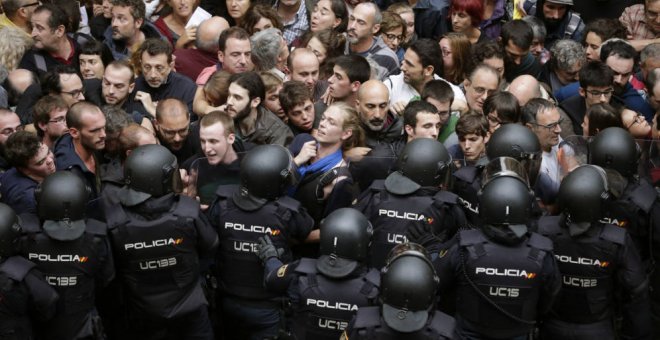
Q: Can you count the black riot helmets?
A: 11